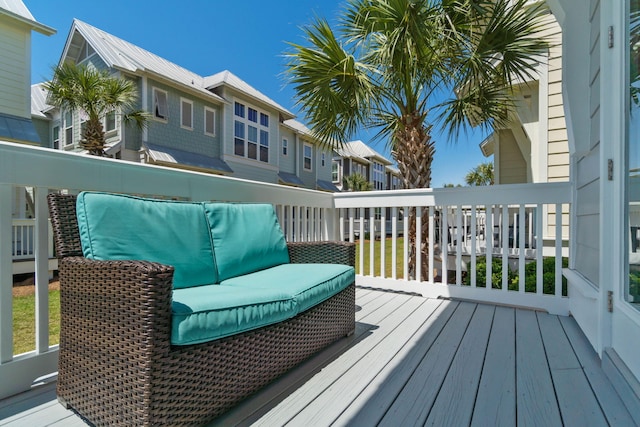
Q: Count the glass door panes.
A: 1